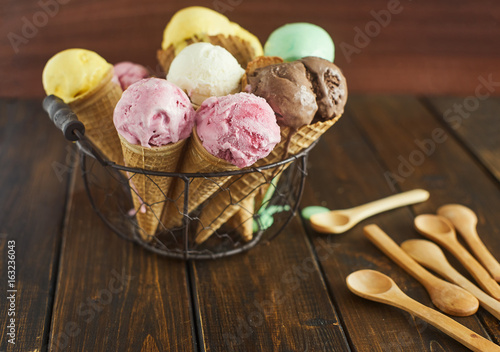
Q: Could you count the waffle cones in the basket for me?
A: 8